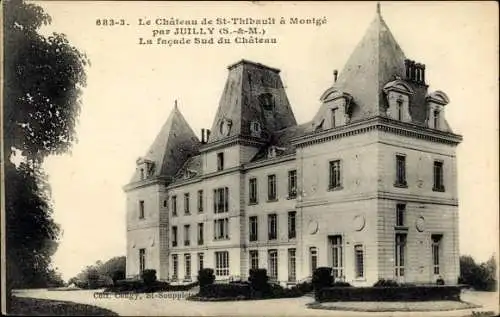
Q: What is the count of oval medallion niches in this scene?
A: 3